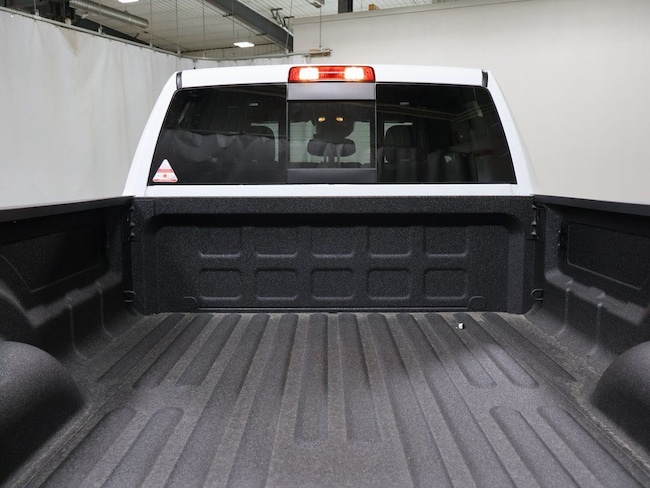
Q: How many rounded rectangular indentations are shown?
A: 10